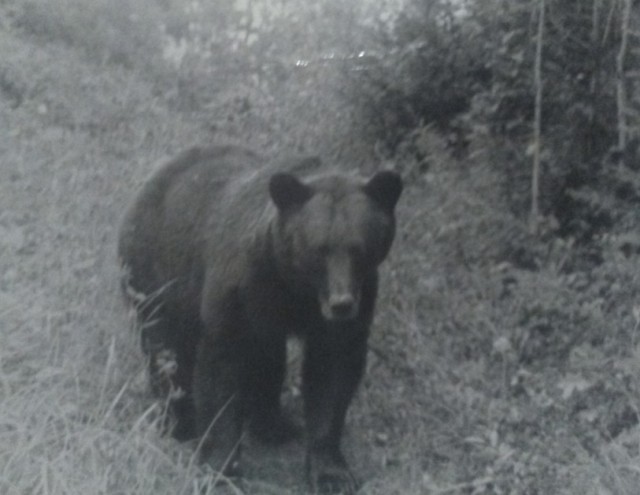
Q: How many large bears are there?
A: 1